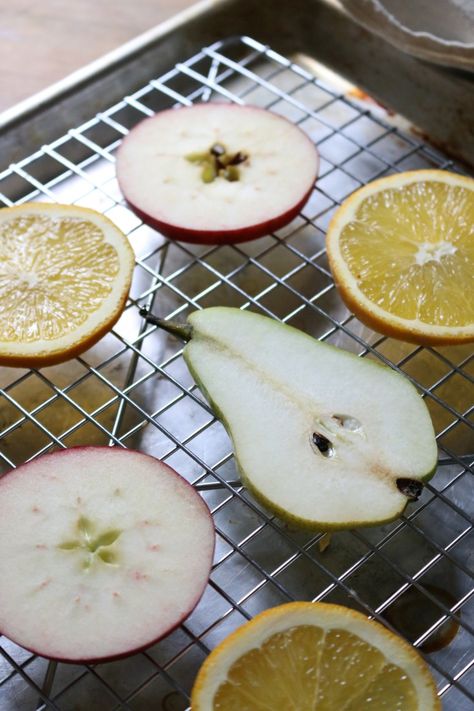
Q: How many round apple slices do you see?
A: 2